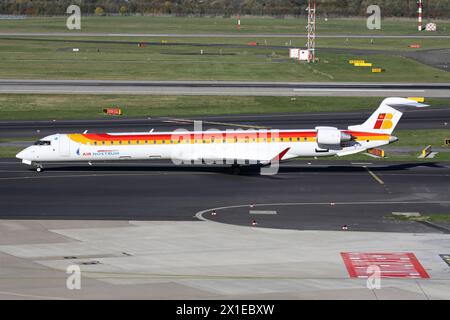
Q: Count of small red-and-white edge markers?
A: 5